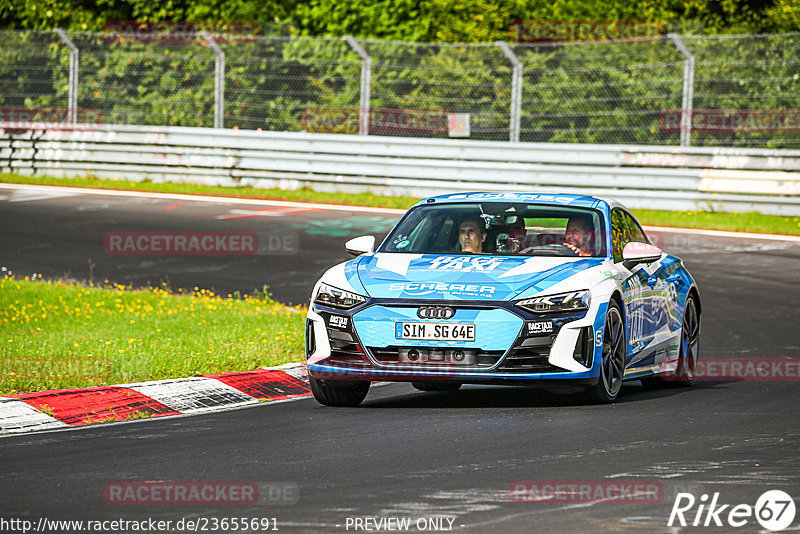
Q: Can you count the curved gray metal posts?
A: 5